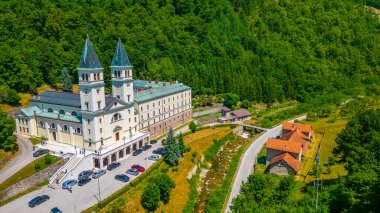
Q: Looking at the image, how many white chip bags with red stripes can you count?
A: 0